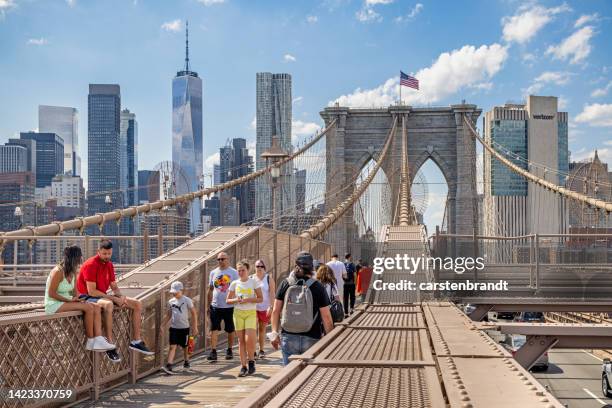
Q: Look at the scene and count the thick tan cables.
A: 4